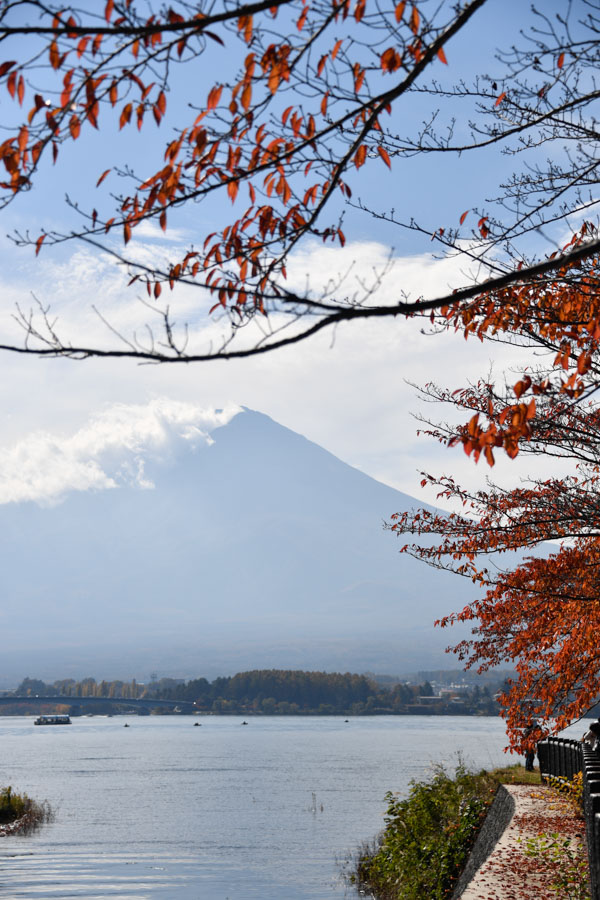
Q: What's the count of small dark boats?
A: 4